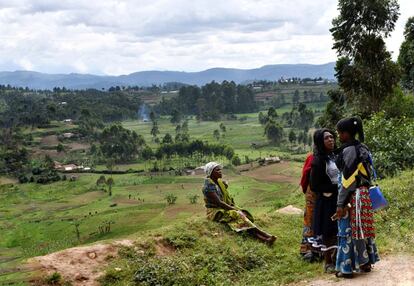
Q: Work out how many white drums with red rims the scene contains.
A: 0